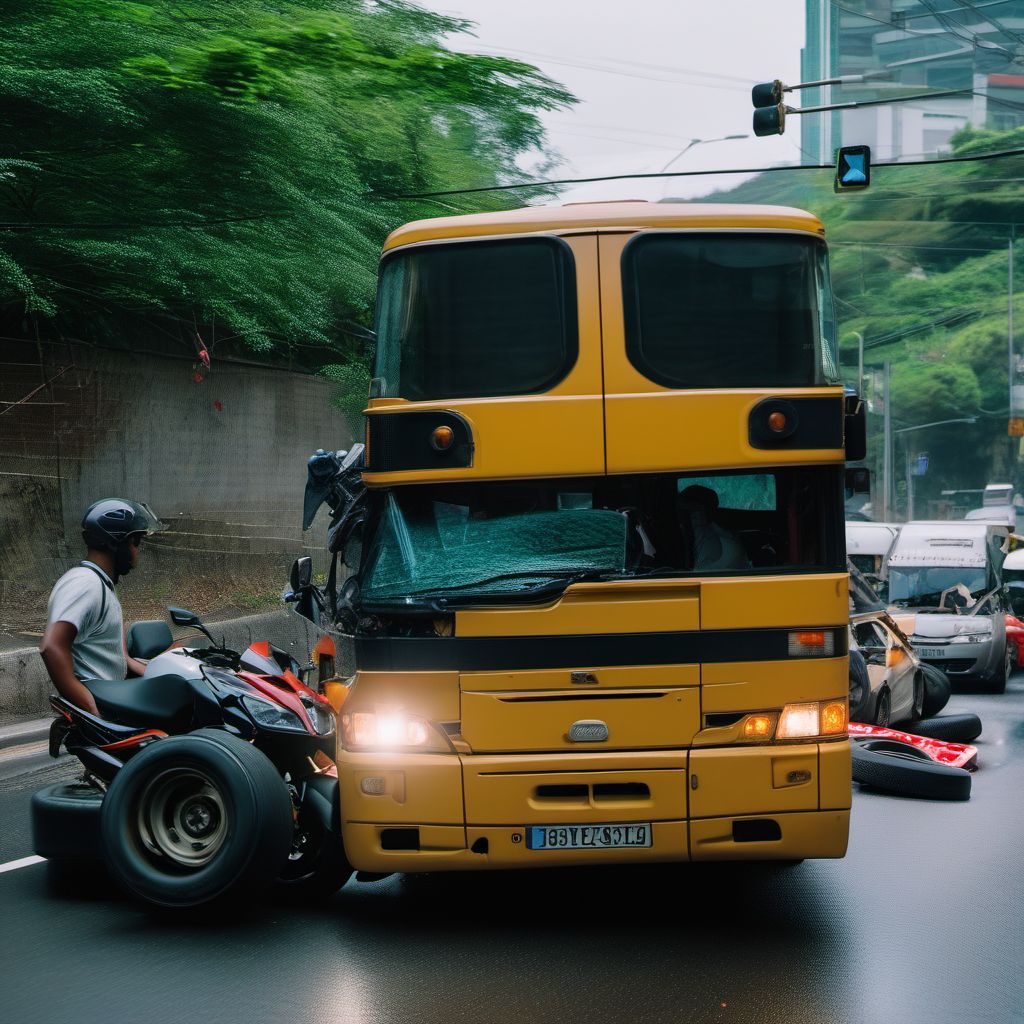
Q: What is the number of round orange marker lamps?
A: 2